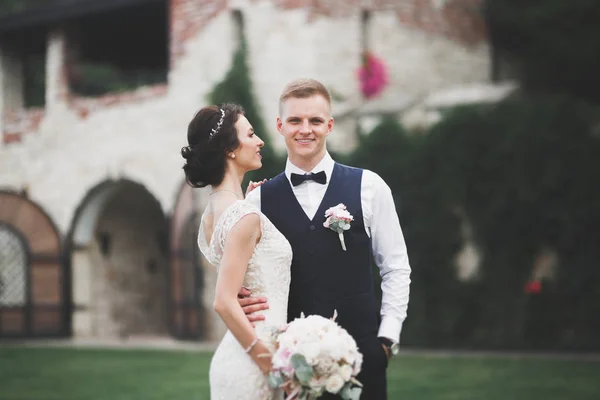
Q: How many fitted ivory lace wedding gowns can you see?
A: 1